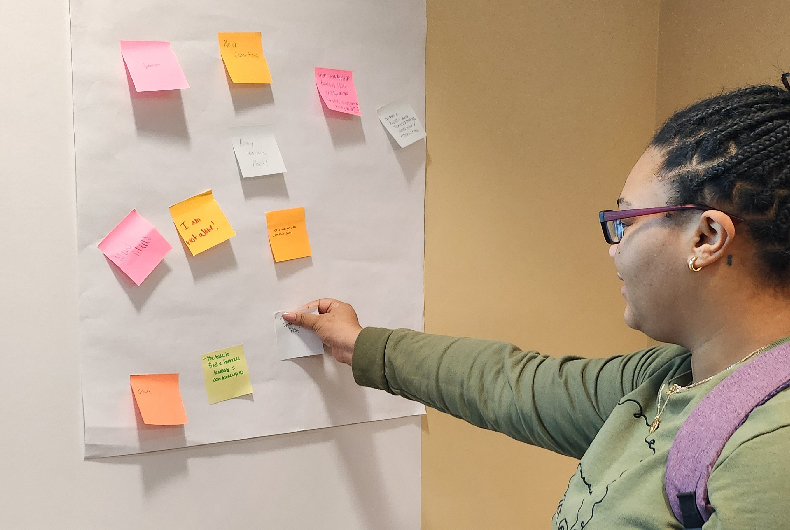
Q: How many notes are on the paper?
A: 11